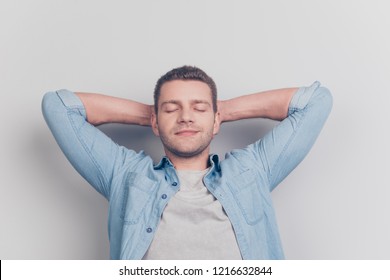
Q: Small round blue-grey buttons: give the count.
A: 3